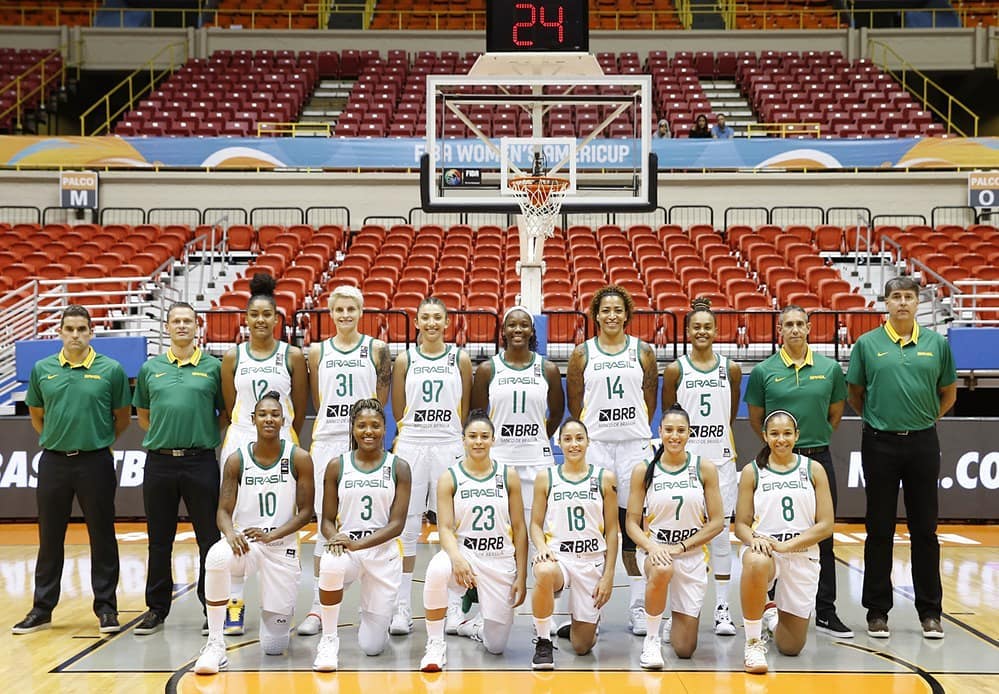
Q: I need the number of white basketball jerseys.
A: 12